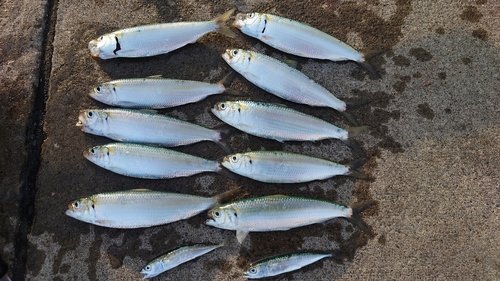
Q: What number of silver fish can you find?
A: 12